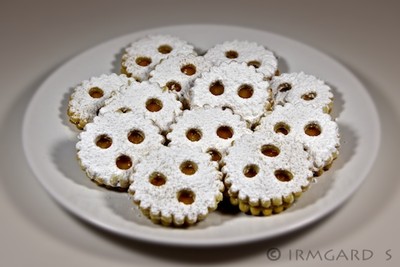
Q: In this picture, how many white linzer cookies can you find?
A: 12